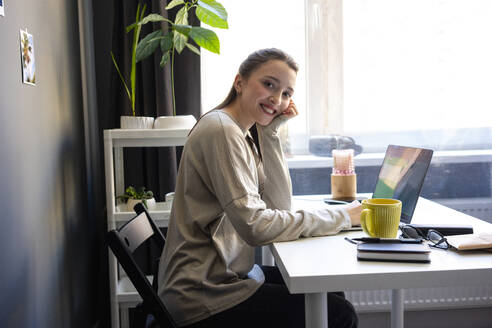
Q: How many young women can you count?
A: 1